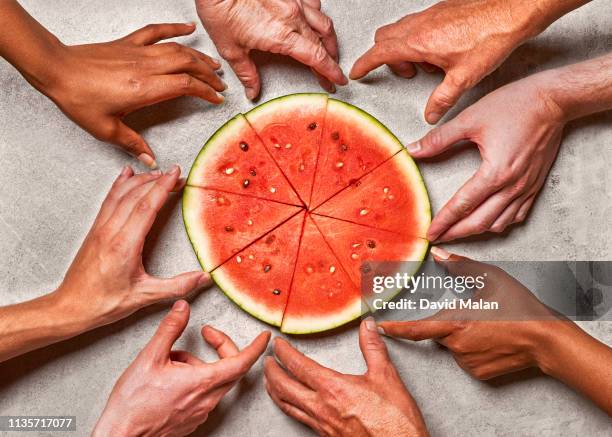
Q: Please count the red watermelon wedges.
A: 8